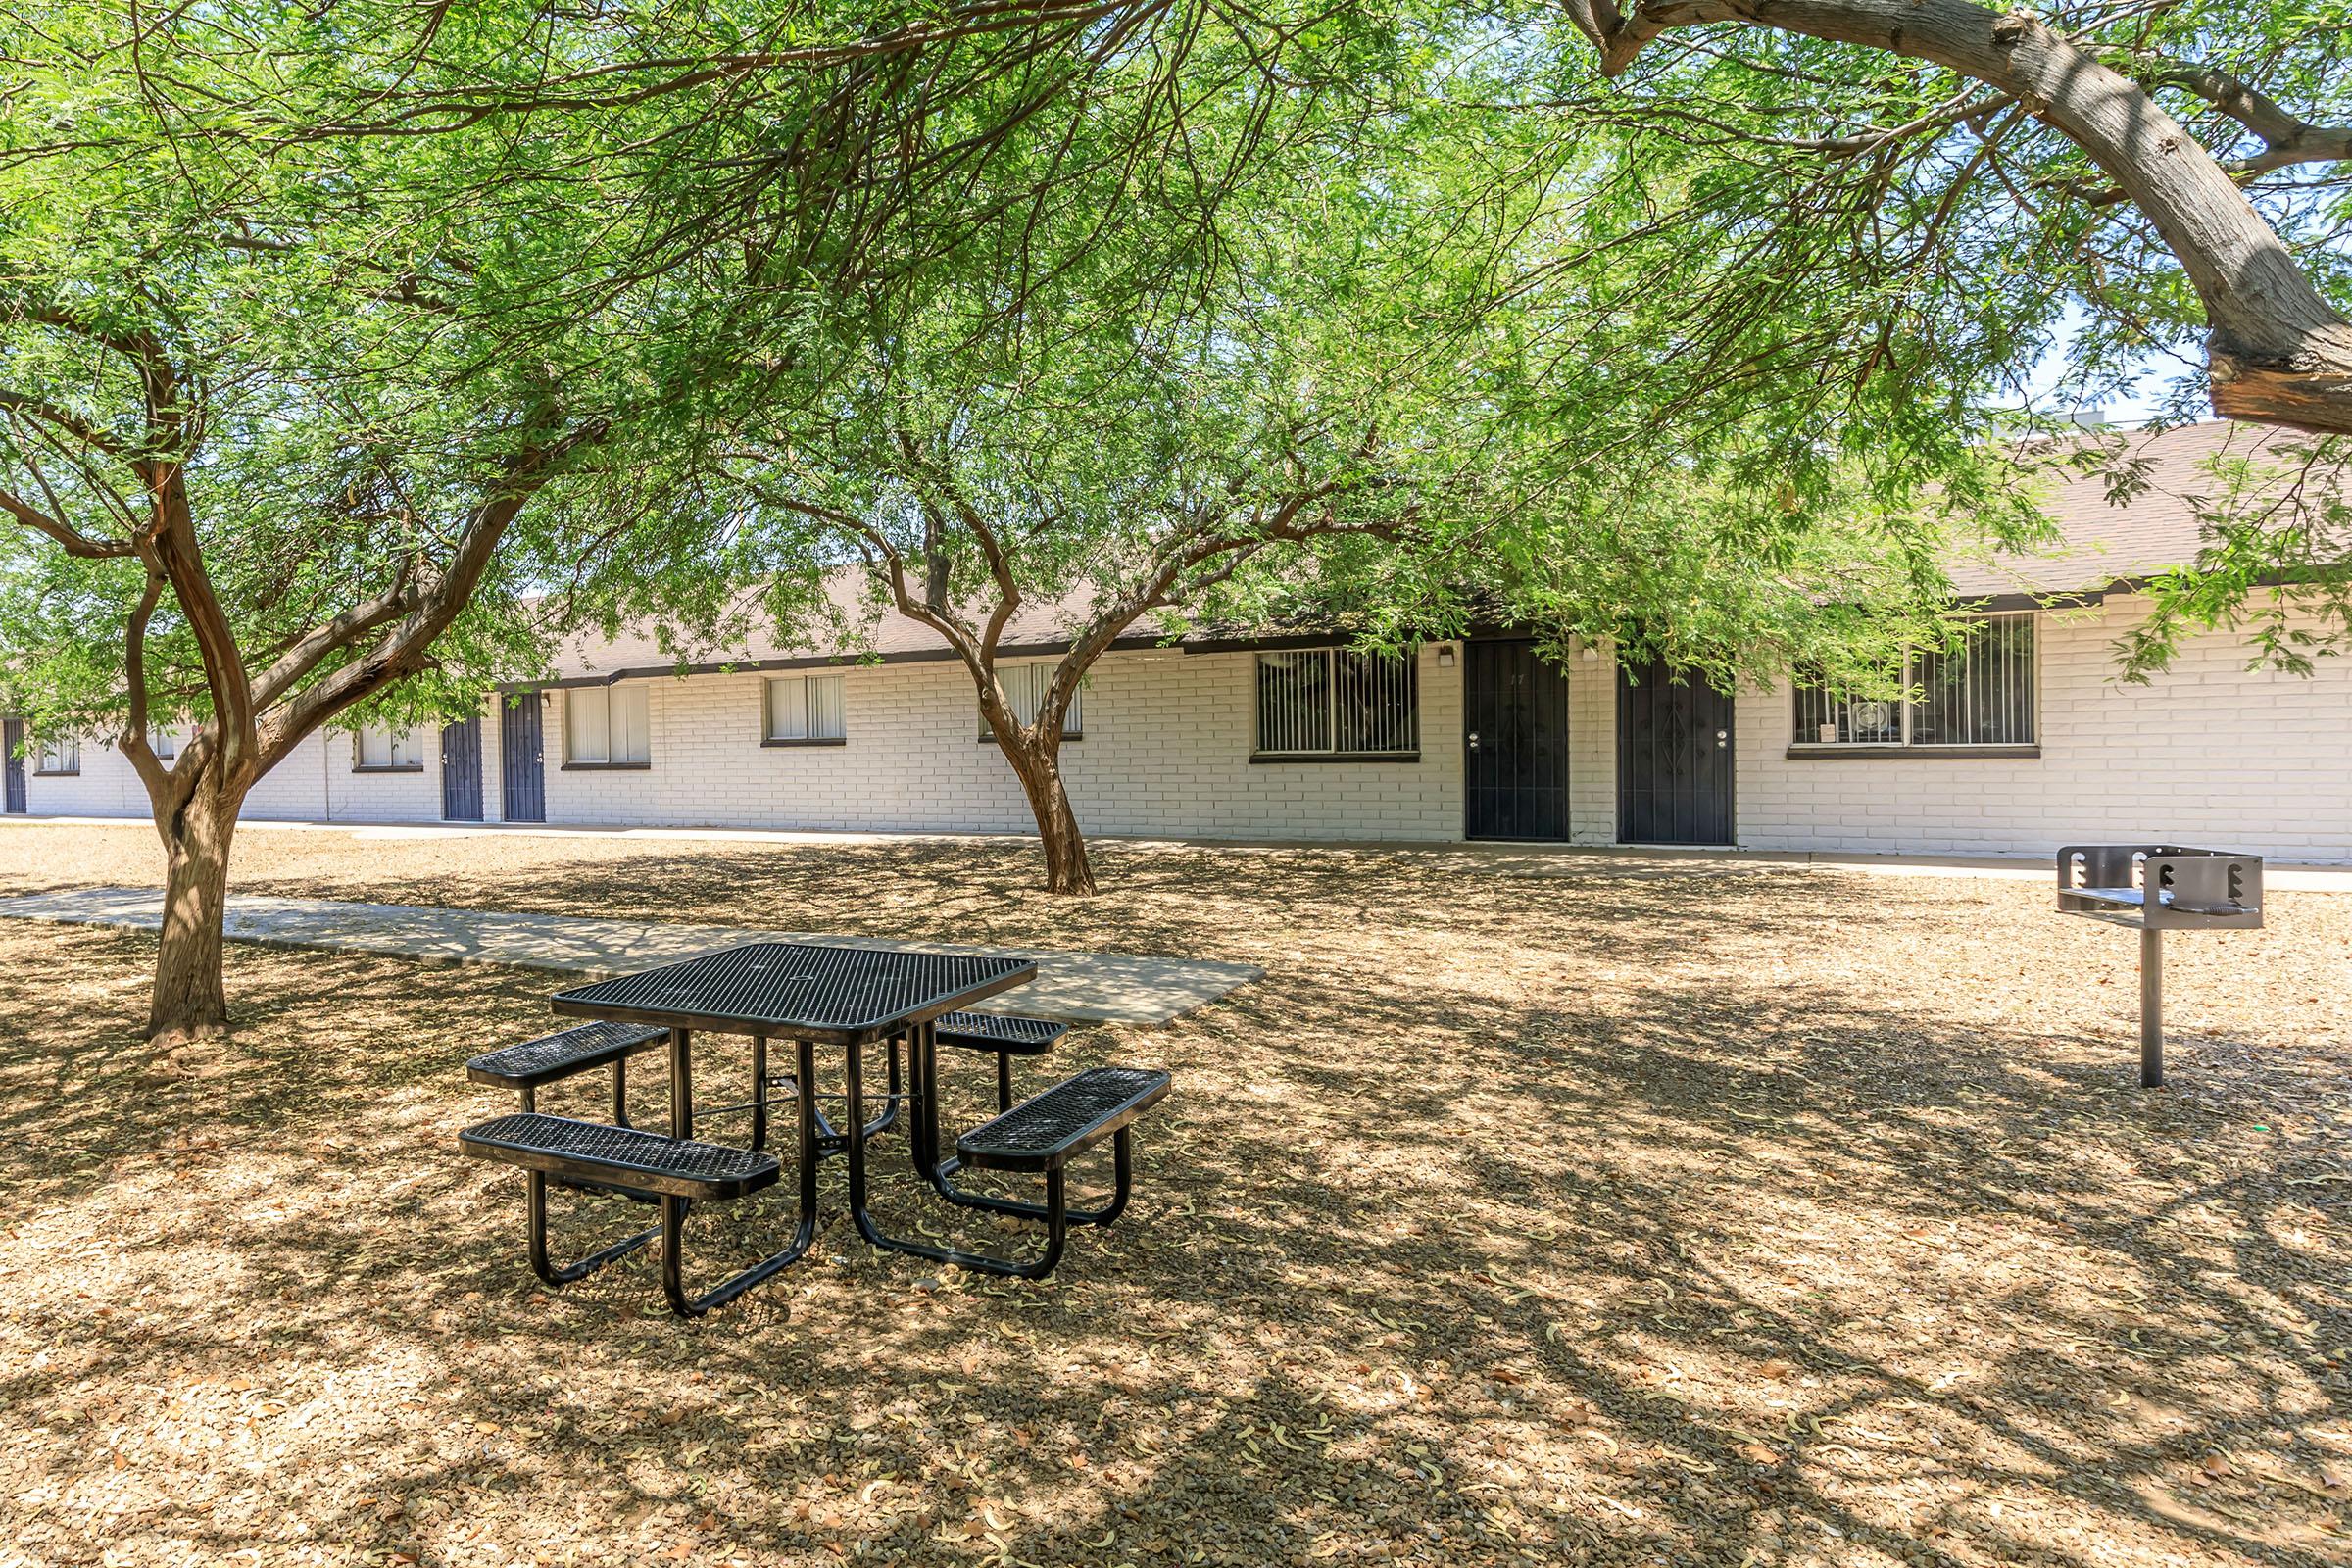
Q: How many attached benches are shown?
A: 4